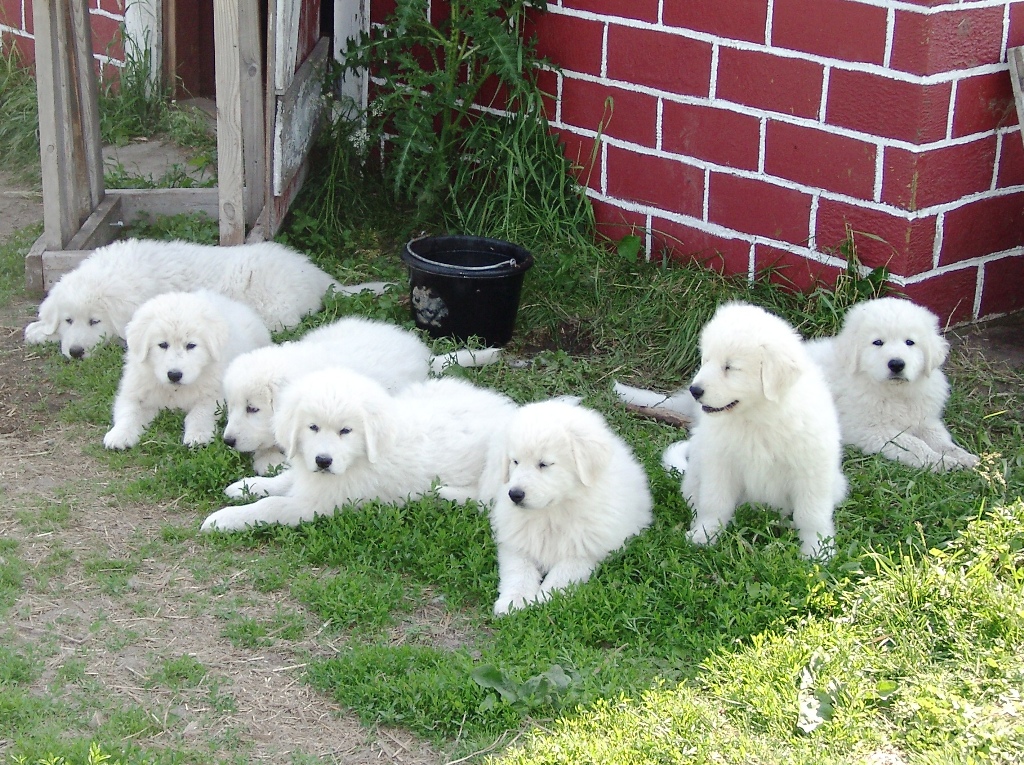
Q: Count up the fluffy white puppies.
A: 7